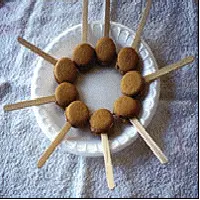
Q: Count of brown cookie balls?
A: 9